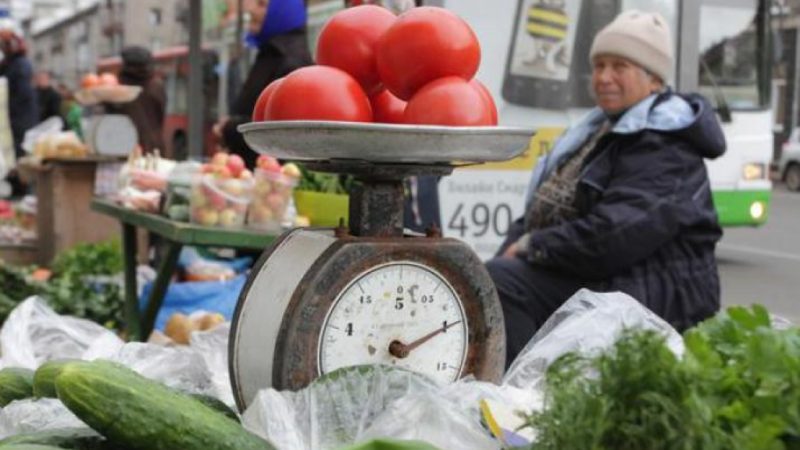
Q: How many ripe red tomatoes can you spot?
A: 7